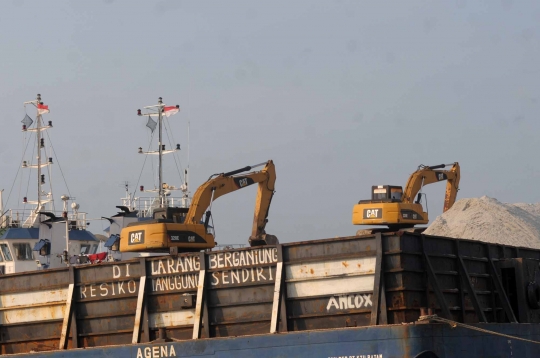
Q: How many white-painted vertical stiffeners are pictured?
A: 4